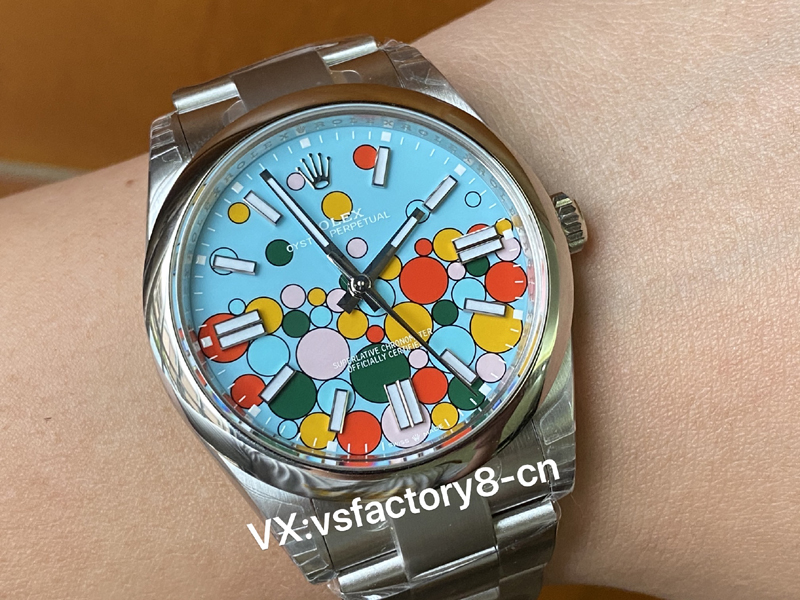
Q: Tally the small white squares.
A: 11